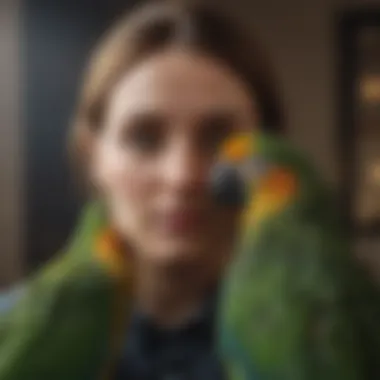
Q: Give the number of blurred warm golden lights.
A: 2